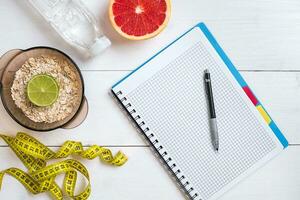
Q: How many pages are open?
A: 1